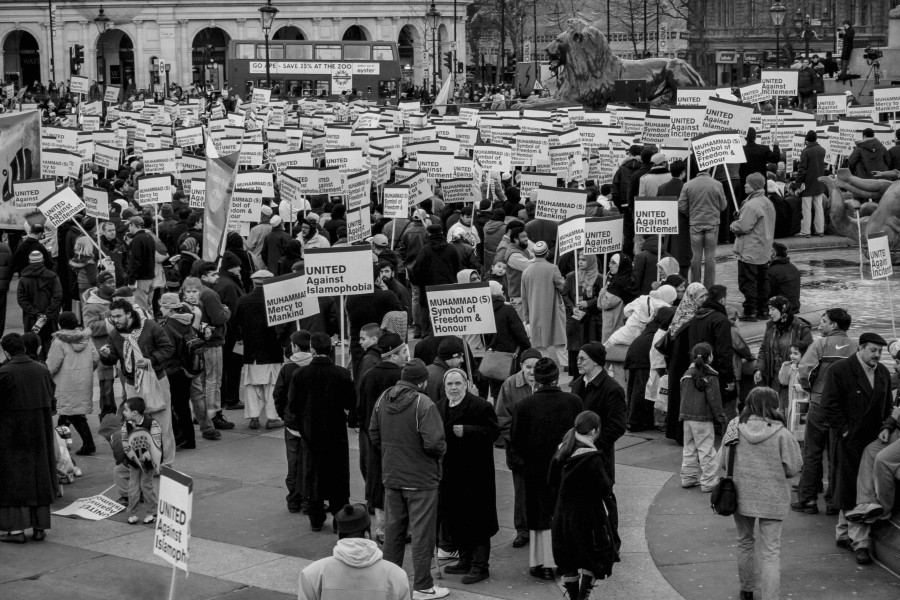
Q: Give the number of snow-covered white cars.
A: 0